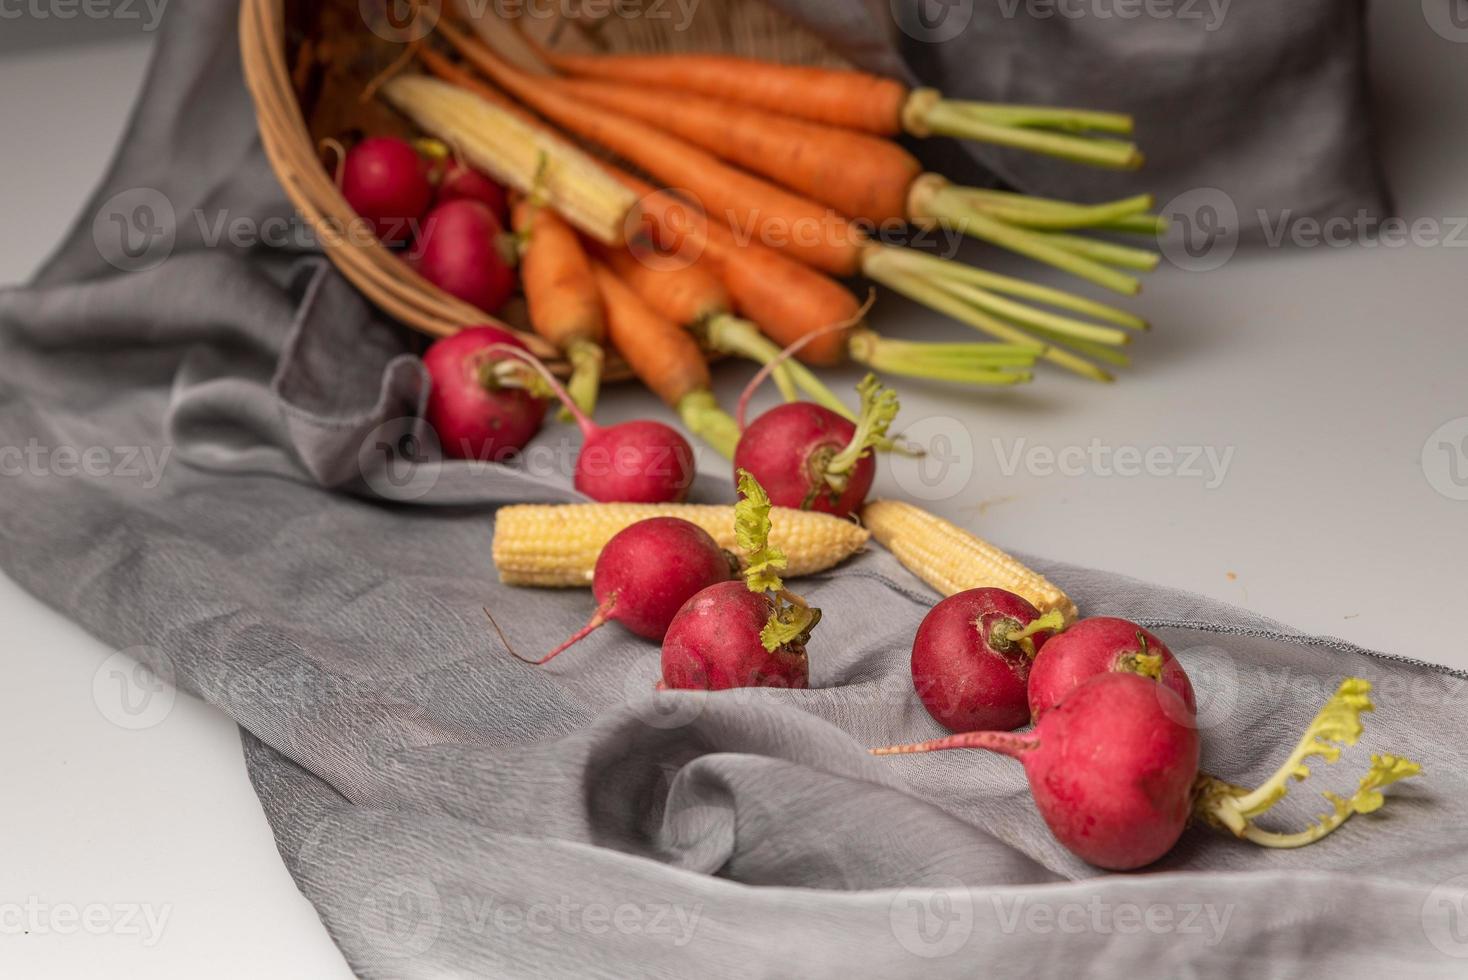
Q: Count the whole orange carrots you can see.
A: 7